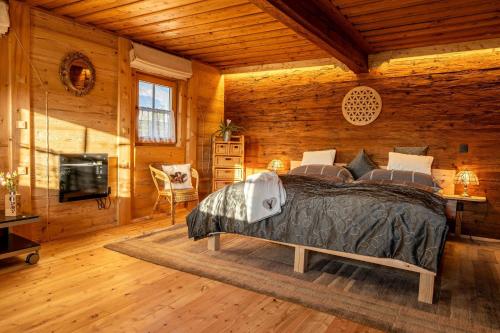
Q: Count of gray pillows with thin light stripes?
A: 2